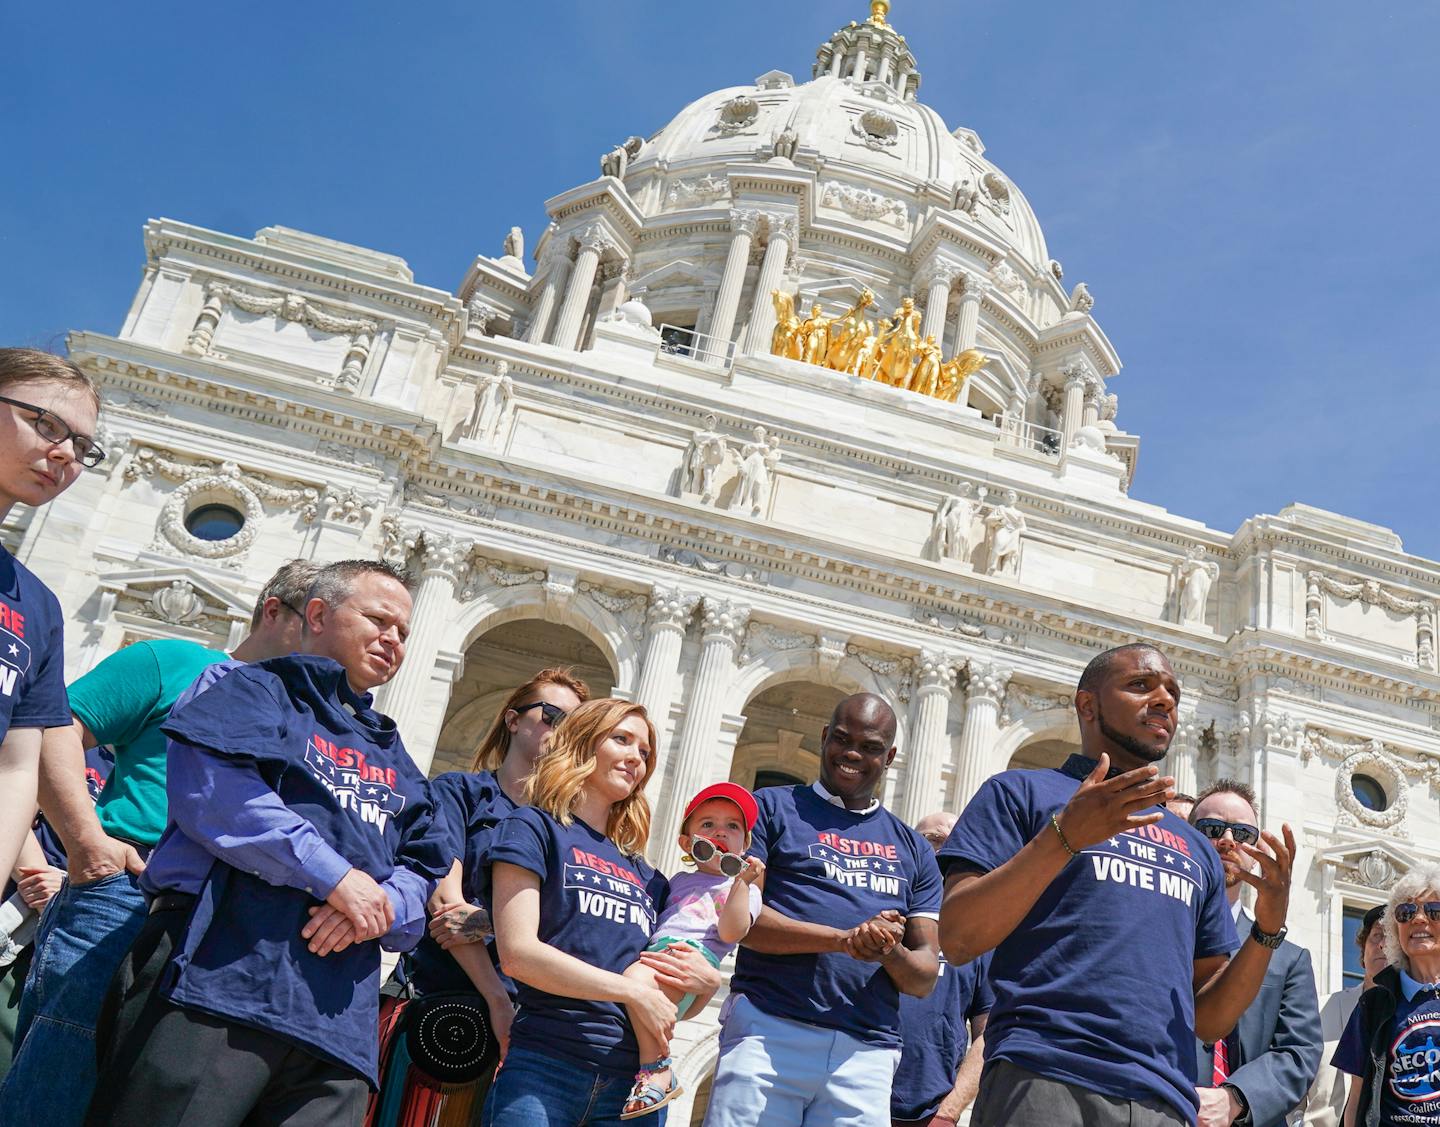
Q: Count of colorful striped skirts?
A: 1